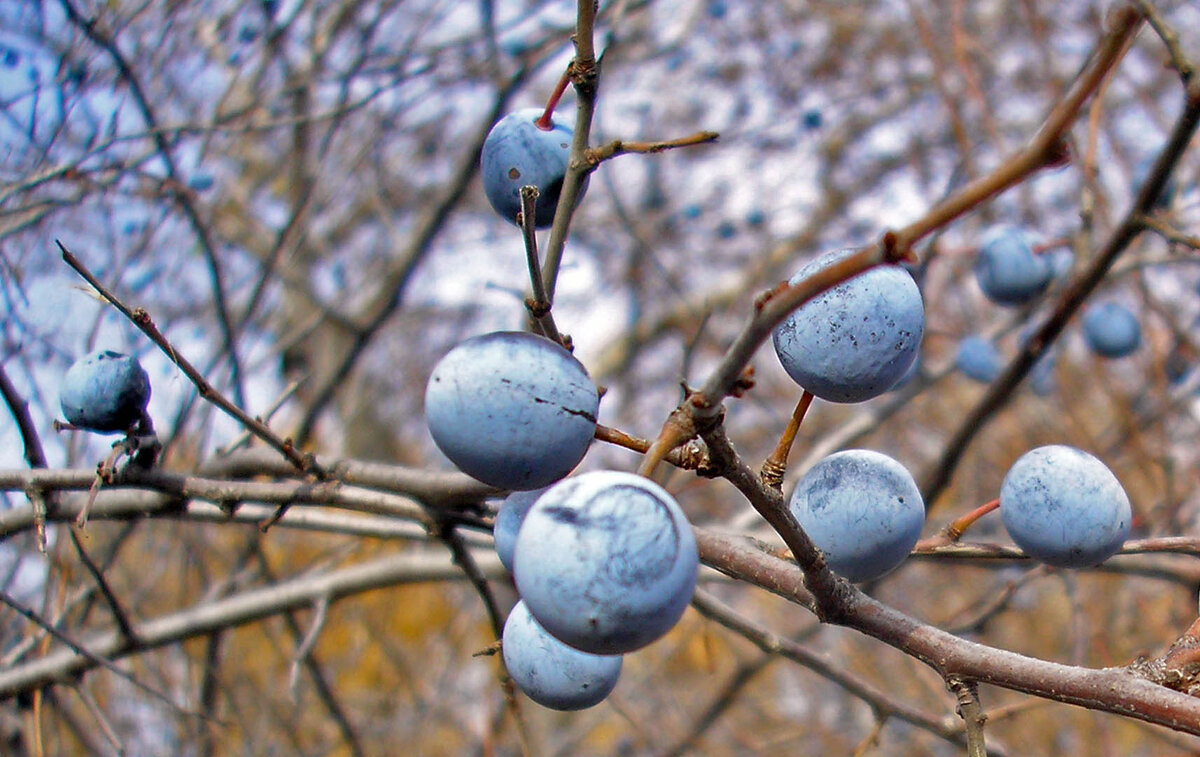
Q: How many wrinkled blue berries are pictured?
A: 1